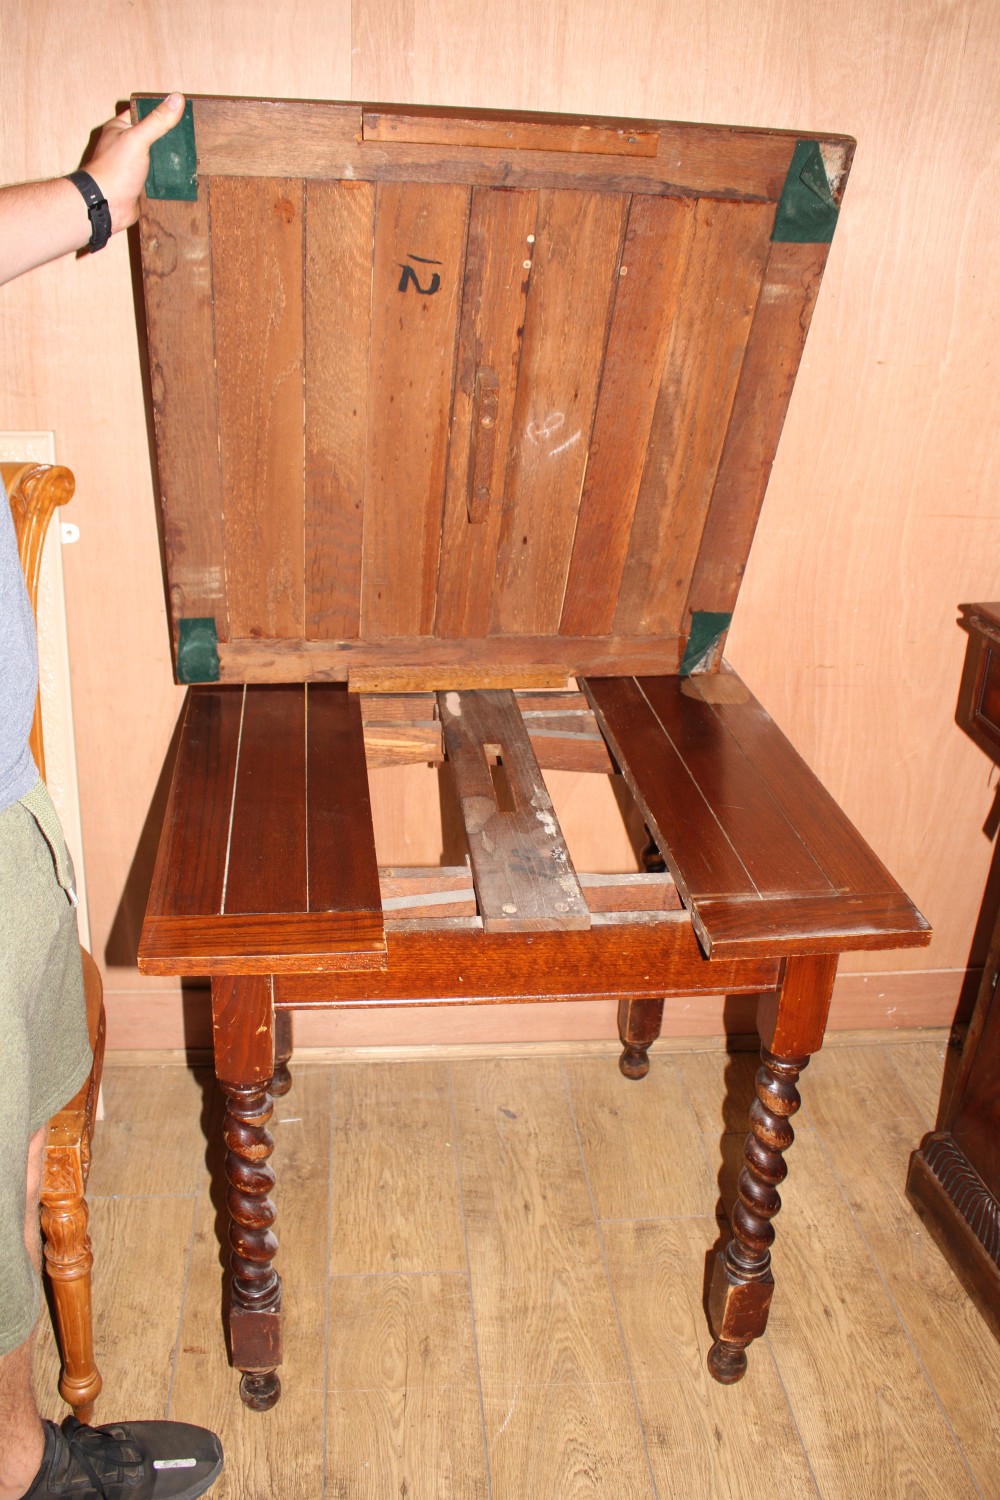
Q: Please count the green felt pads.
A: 4